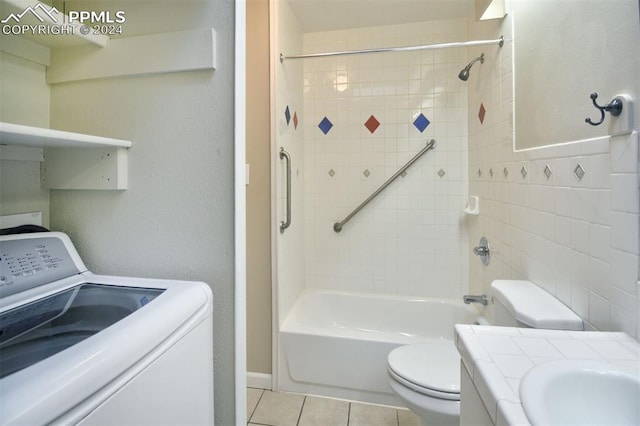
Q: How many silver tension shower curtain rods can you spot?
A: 1